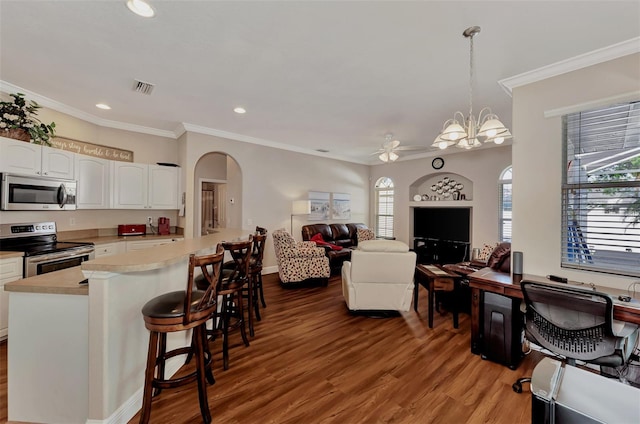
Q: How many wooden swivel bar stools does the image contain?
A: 4